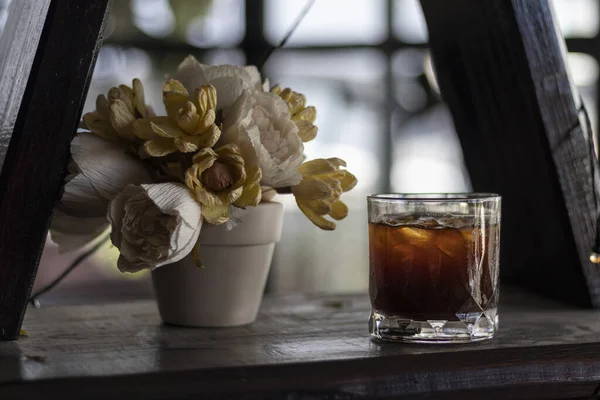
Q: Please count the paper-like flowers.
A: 9